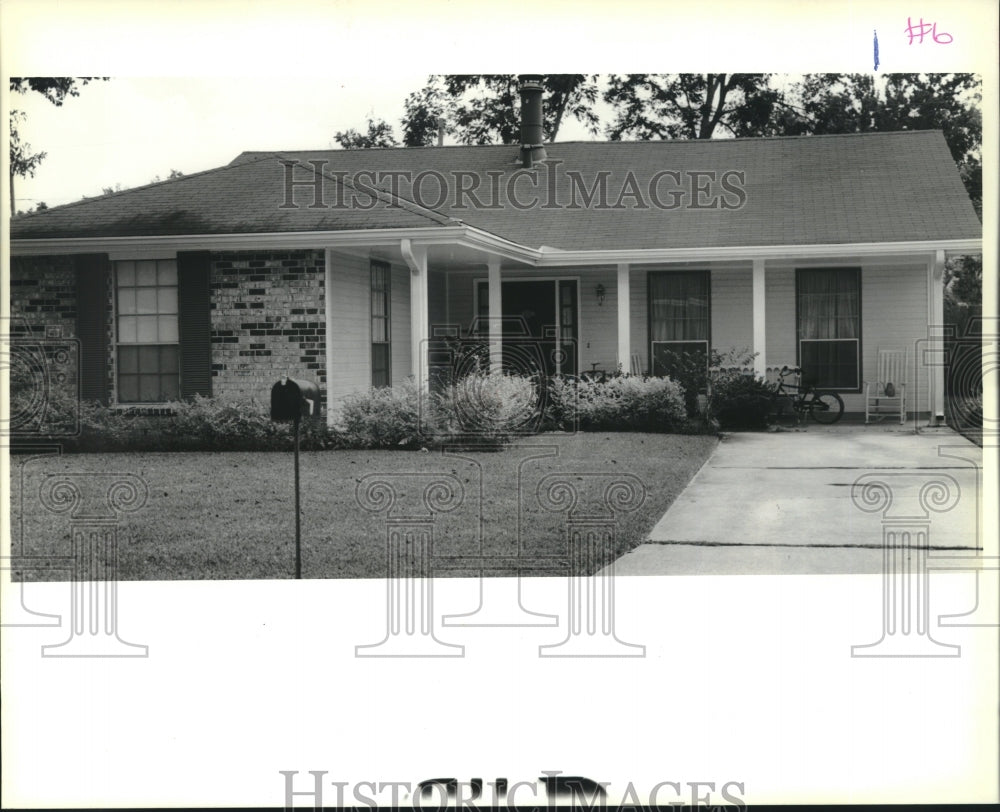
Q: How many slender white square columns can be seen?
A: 5